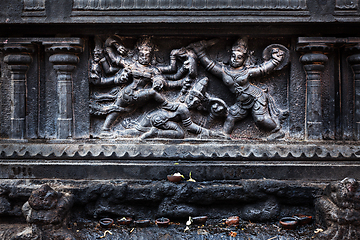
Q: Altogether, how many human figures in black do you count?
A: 3